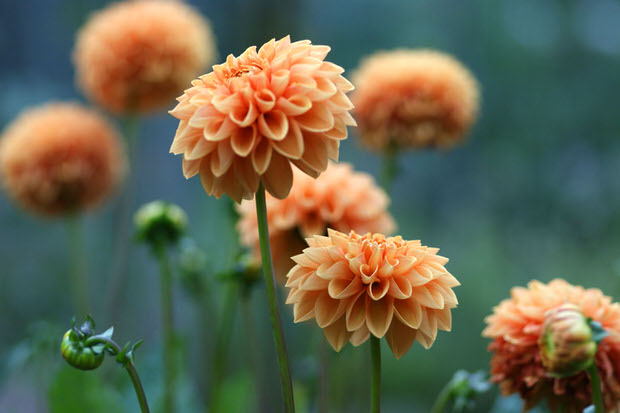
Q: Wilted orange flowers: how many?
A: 1